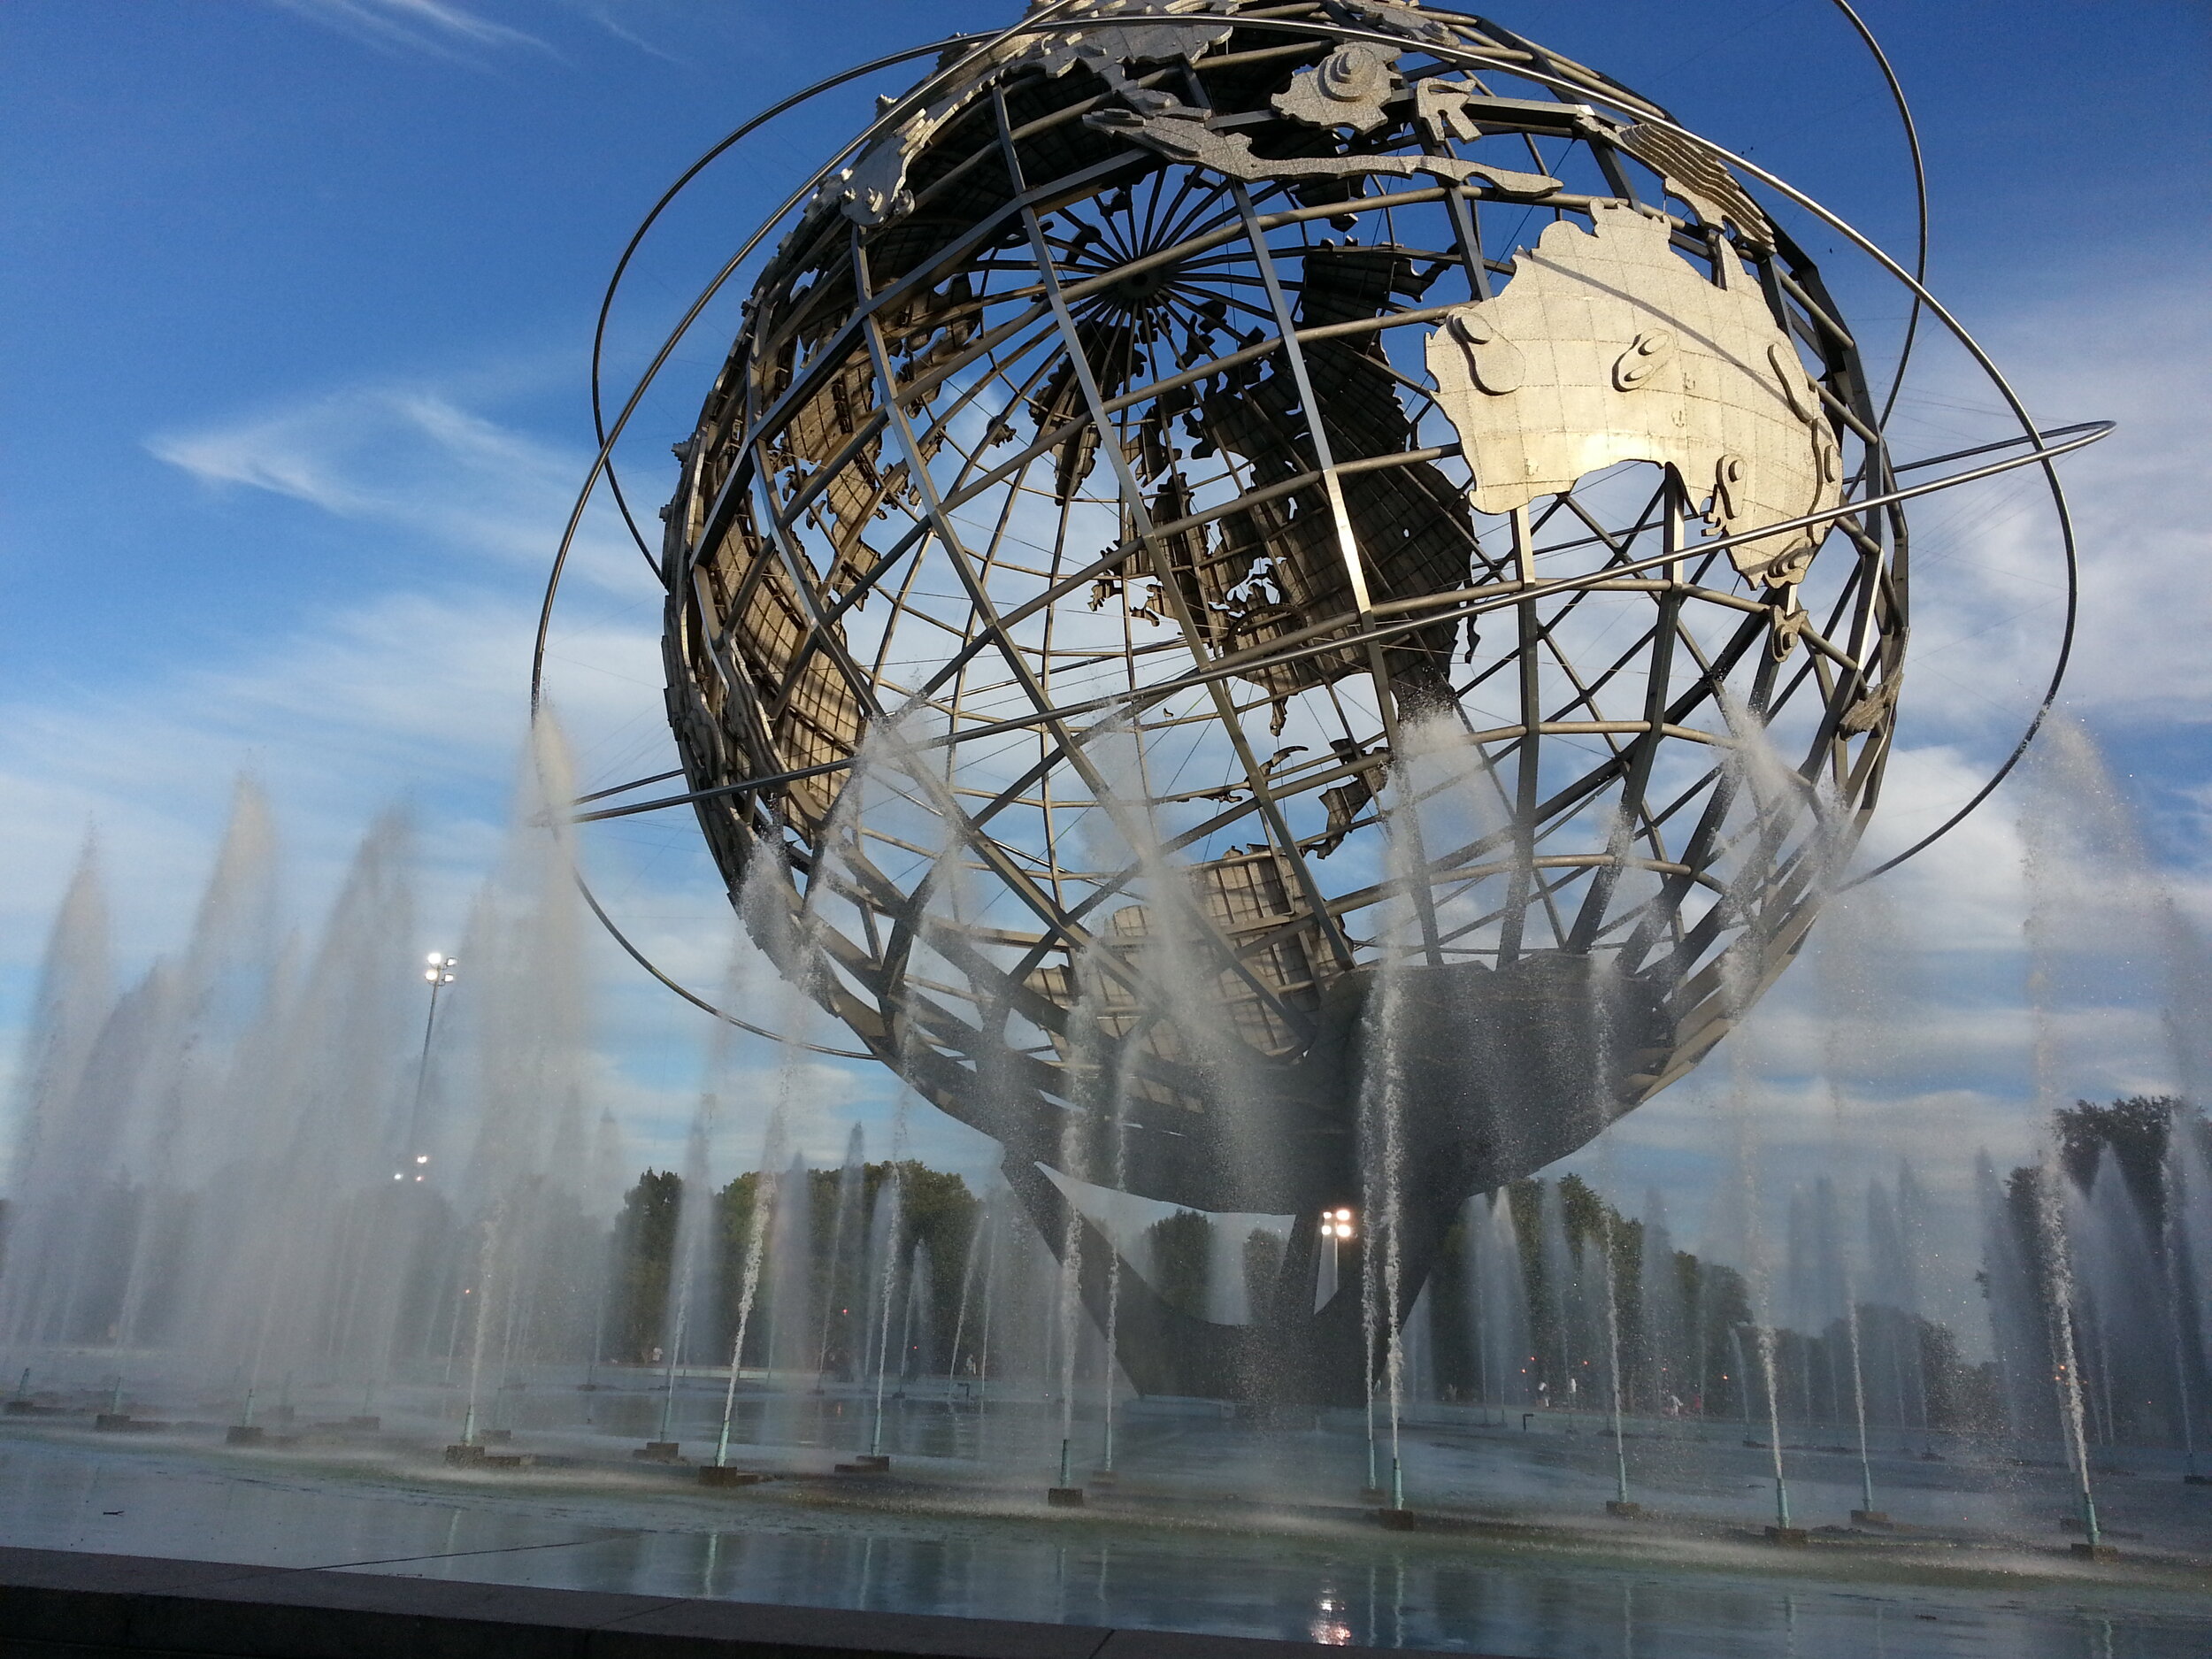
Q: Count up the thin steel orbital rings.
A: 3